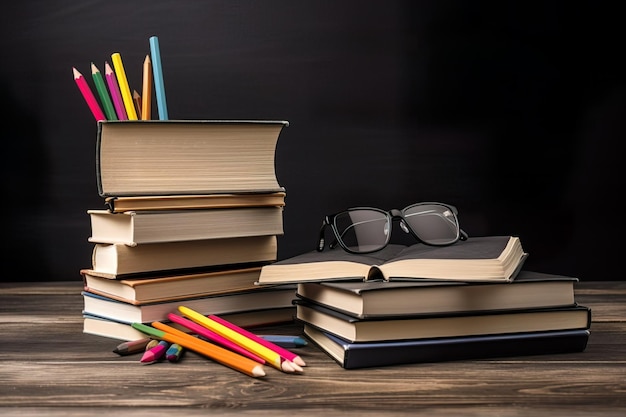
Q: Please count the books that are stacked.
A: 11